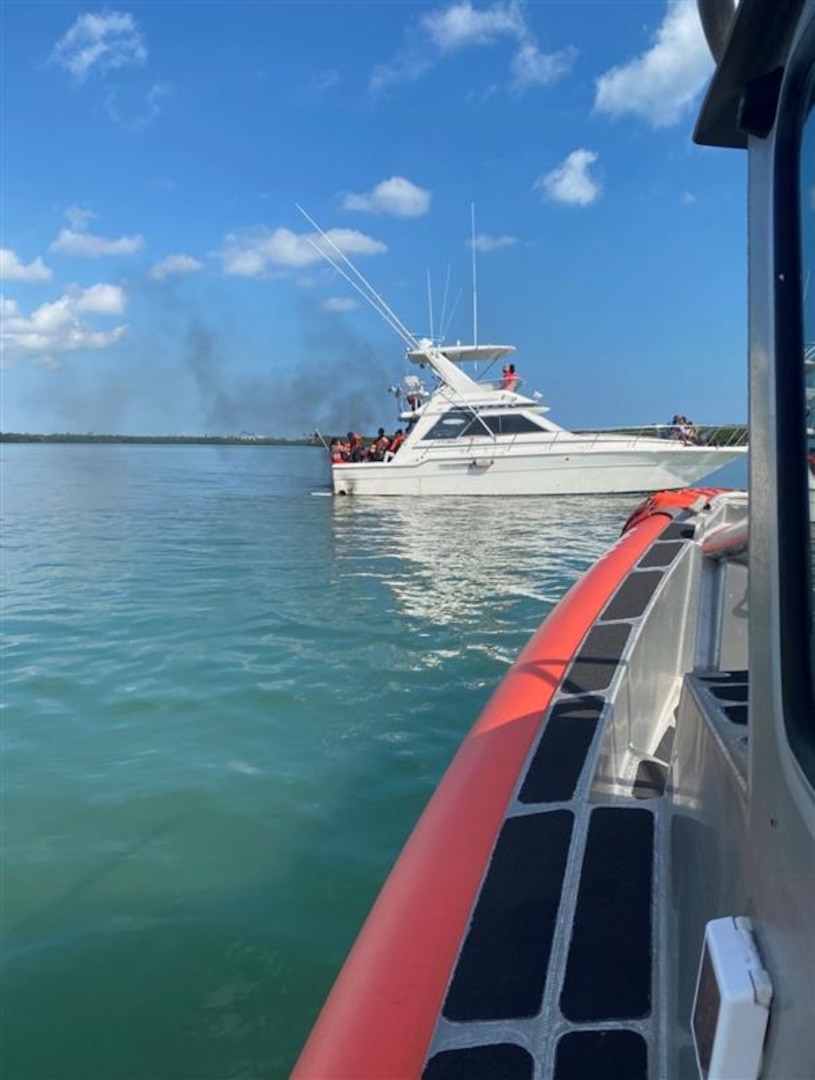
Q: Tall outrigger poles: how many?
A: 2